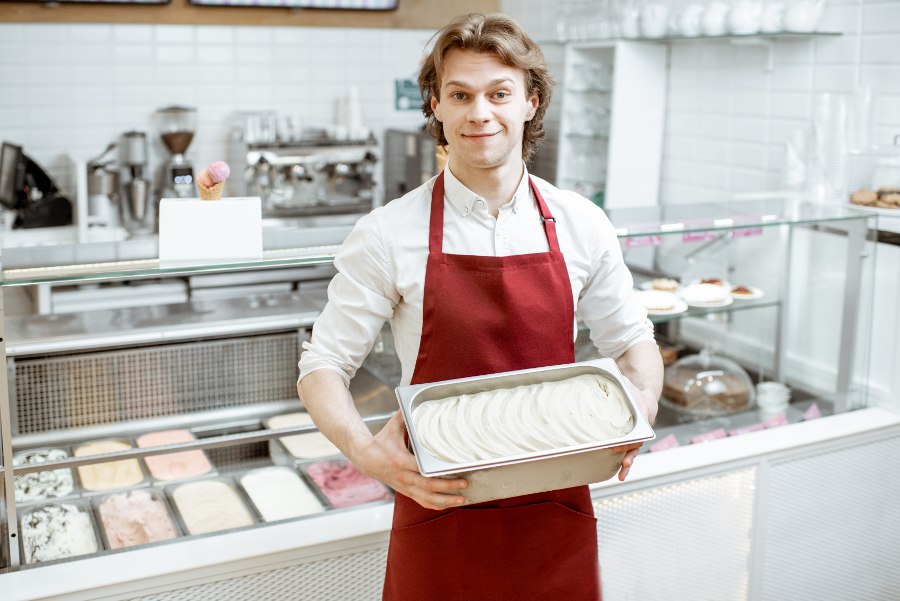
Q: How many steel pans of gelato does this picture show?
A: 10